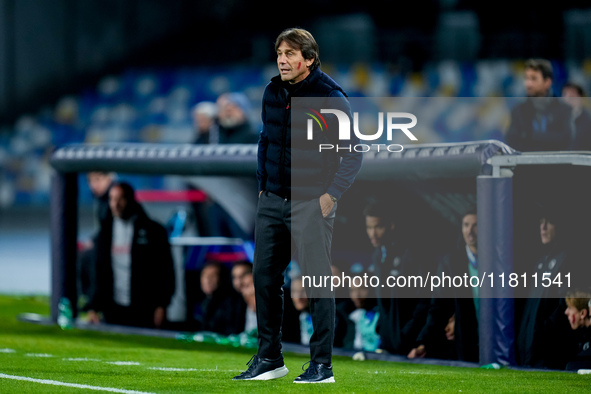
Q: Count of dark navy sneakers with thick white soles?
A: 2